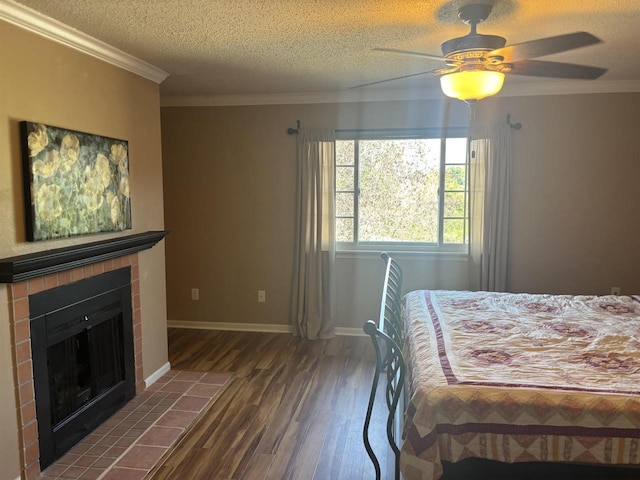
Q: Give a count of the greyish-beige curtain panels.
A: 2